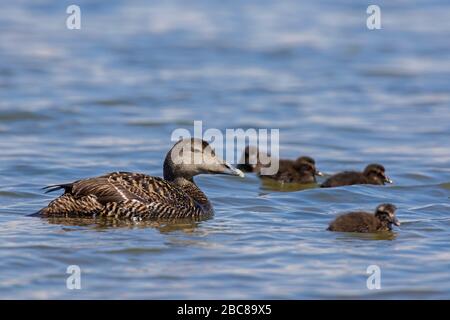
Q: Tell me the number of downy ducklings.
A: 4